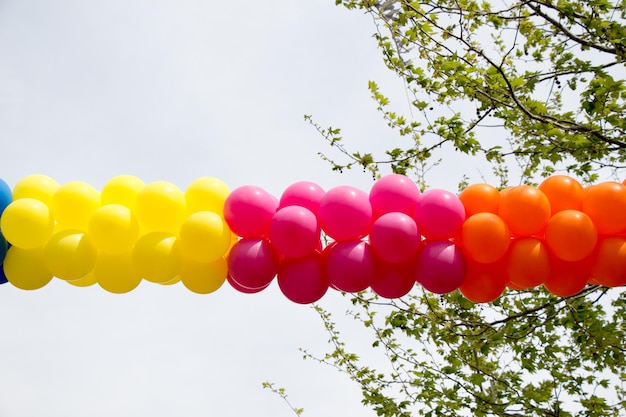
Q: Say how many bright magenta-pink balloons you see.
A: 12